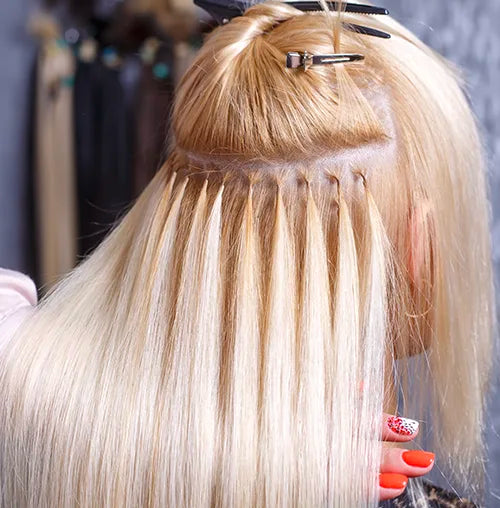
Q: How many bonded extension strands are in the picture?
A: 9